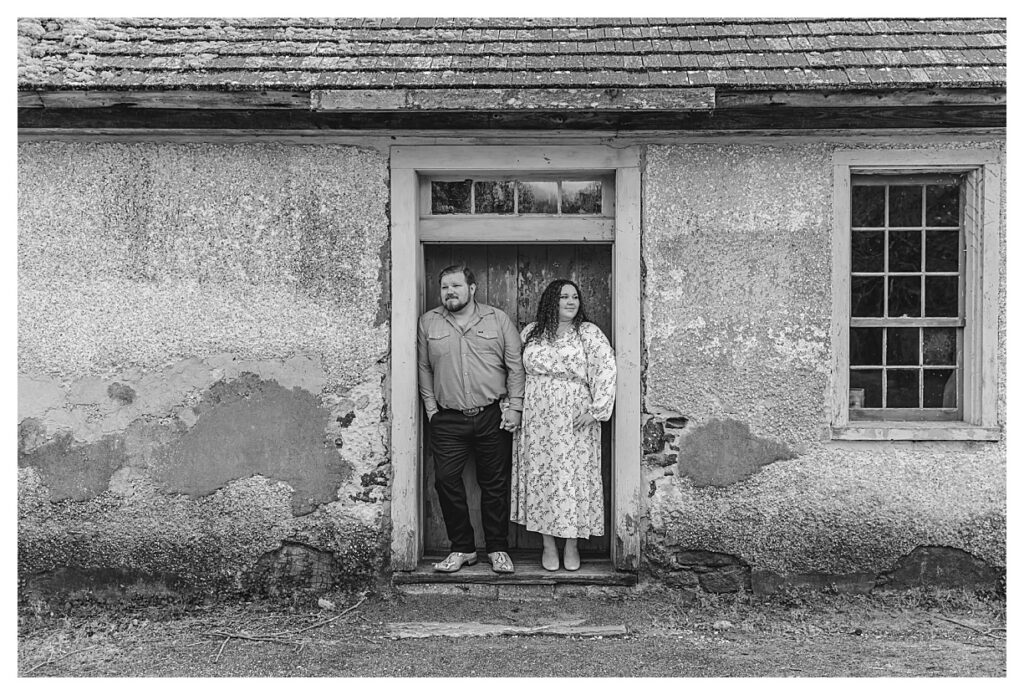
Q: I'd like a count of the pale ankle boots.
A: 2